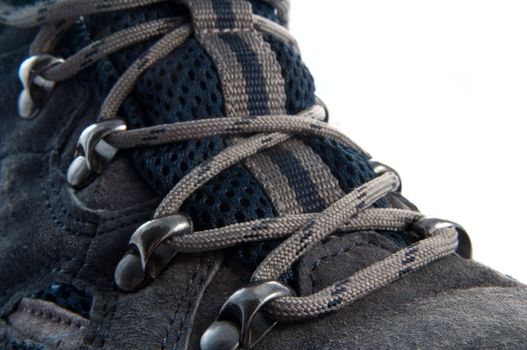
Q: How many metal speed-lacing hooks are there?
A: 7